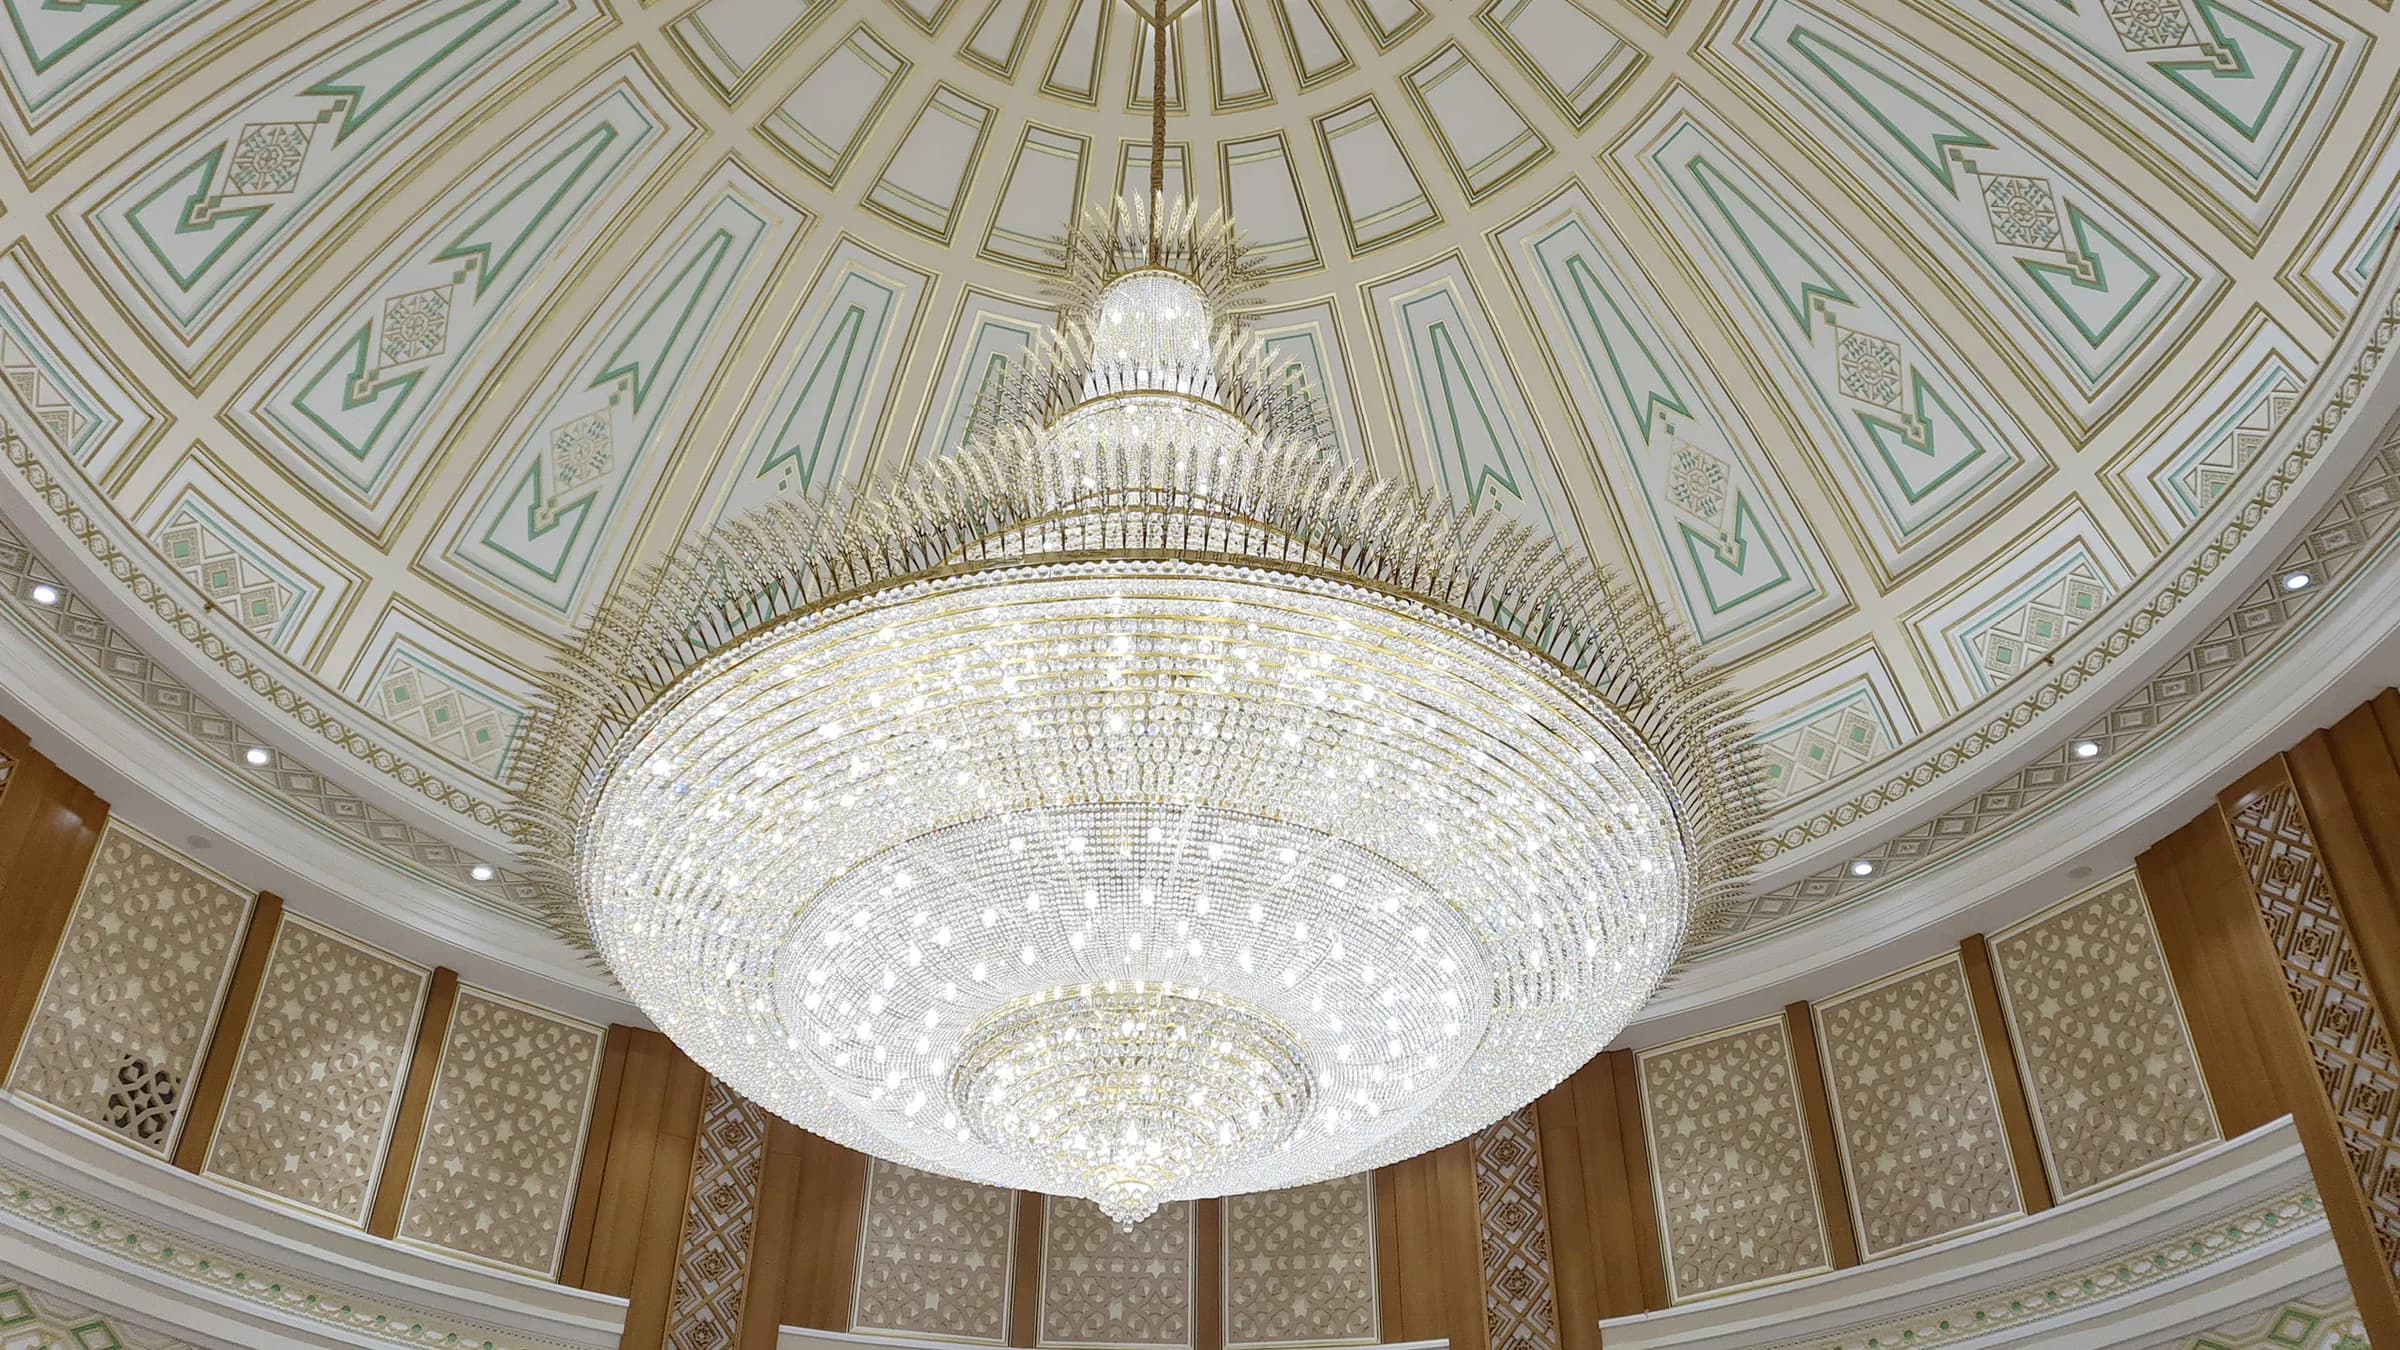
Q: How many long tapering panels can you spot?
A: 12